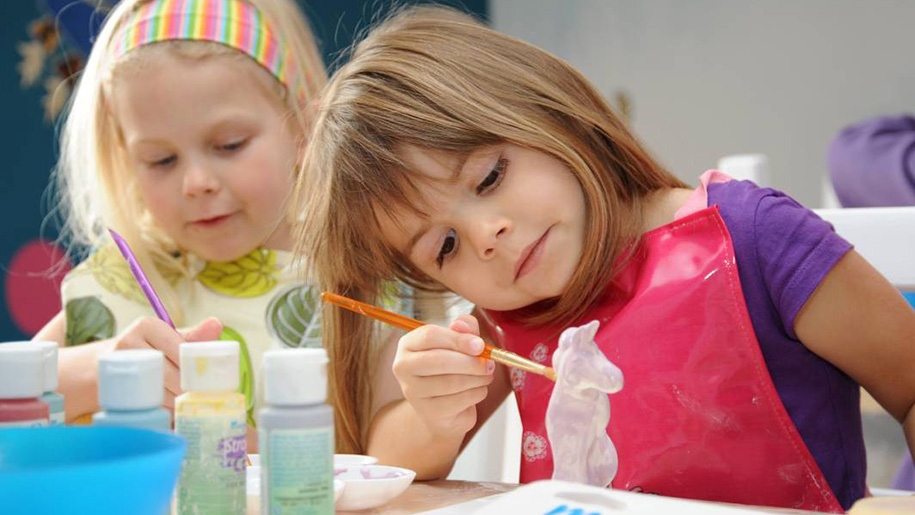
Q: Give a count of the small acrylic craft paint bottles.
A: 5